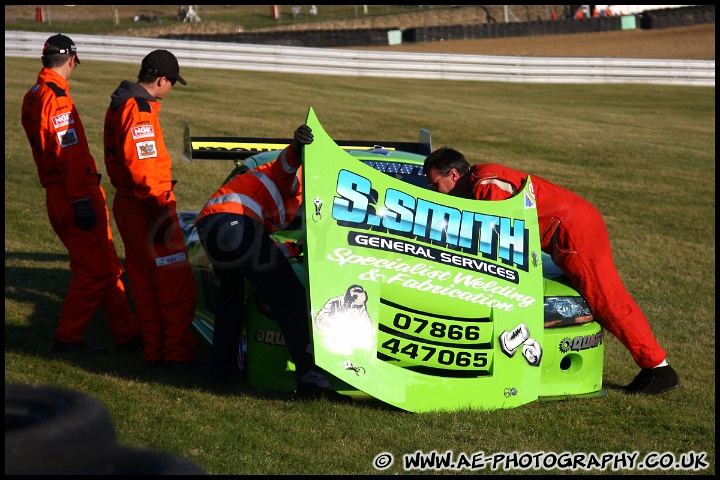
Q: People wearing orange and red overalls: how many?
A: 3